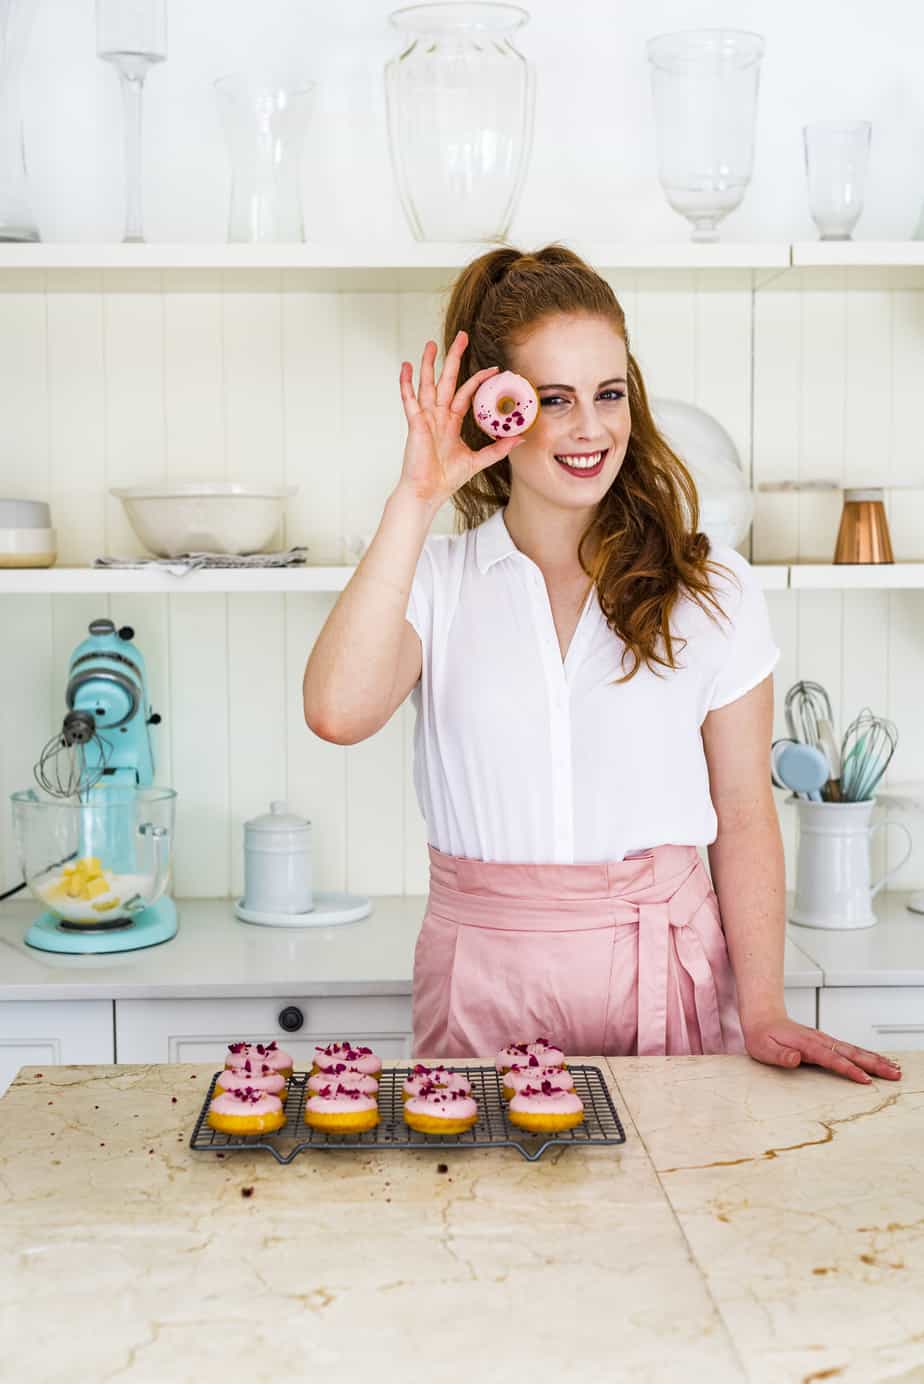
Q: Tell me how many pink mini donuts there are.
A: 12